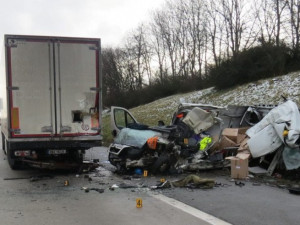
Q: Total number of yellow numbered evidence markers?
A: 4